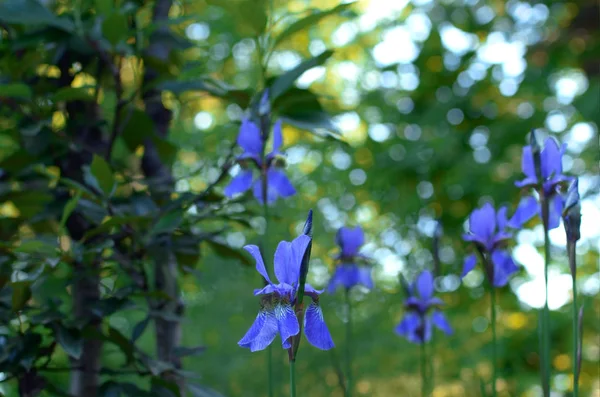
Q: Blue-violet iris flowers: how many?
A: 6